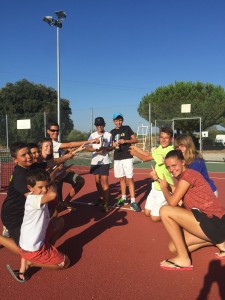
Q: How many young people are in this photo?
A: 10